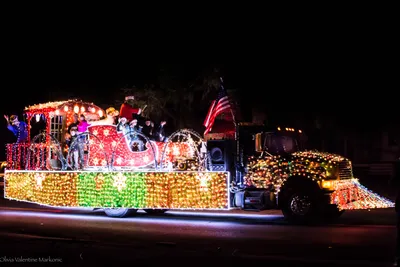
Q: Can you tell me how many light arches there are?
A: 4